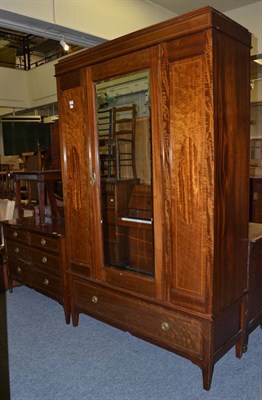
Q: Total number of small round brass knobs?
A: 8